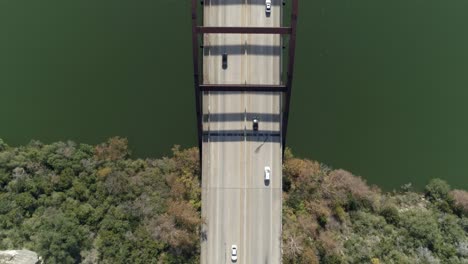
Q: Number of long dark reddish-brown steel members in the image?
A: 4